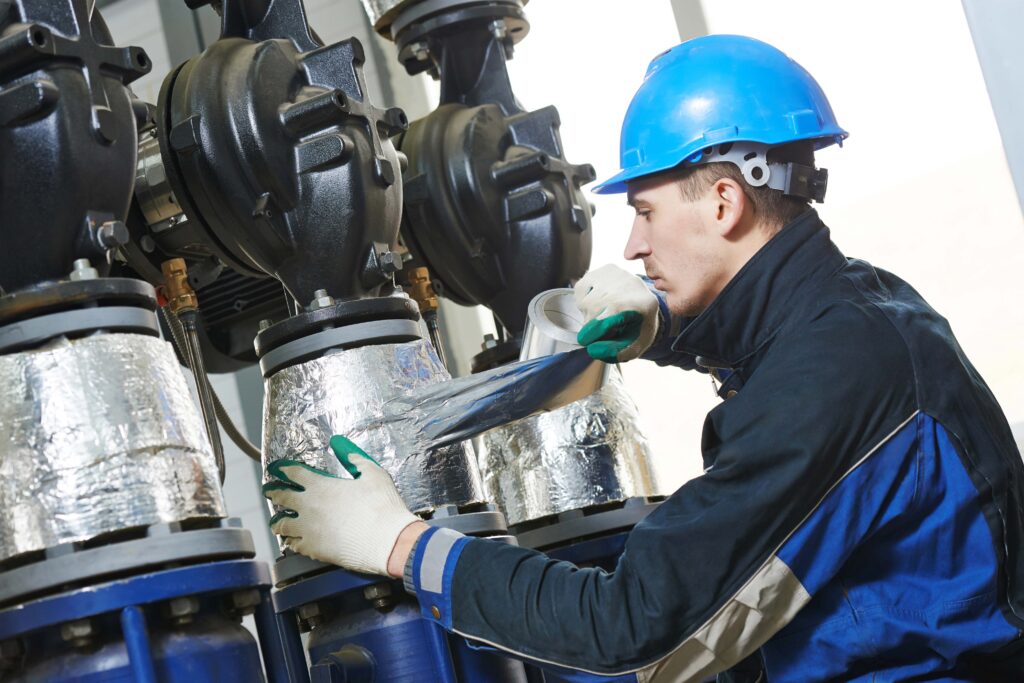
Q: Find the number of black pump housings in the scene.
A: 3